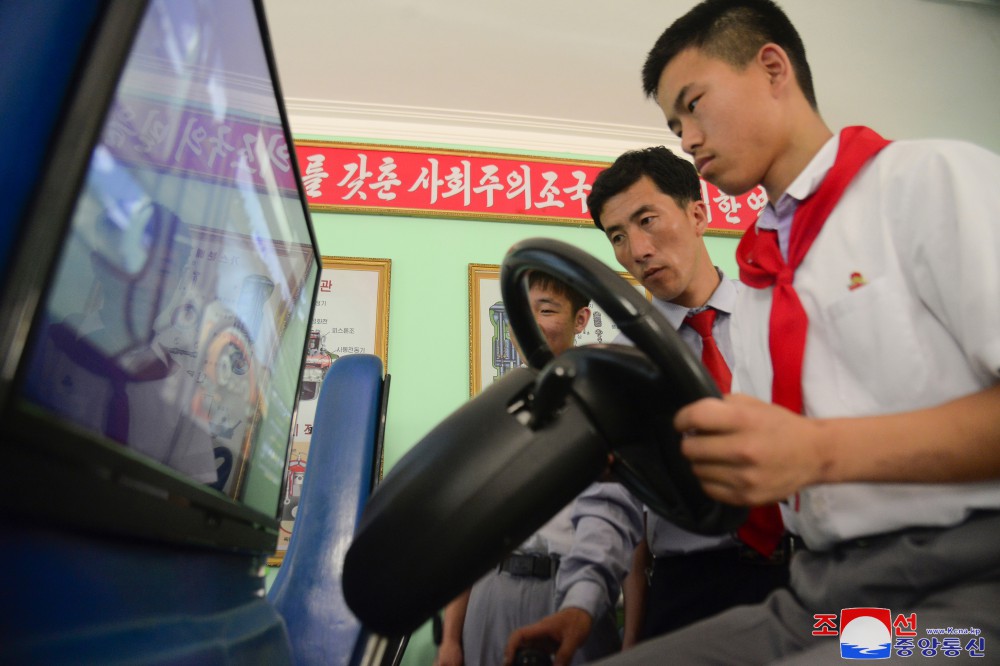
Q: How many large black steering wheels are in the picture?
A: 1